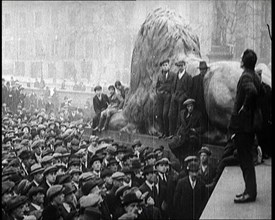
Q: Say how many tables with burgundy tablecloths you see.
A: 0